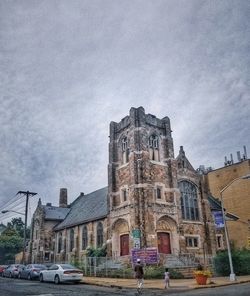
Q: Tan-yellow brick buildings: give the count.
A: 1